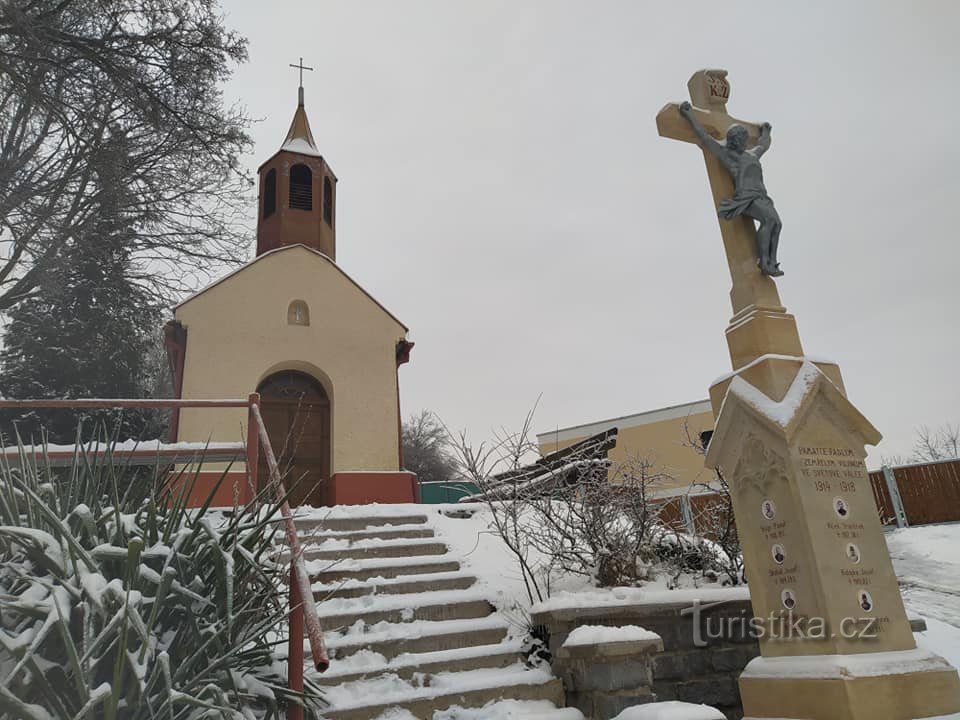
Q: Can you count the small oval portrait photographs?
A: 6